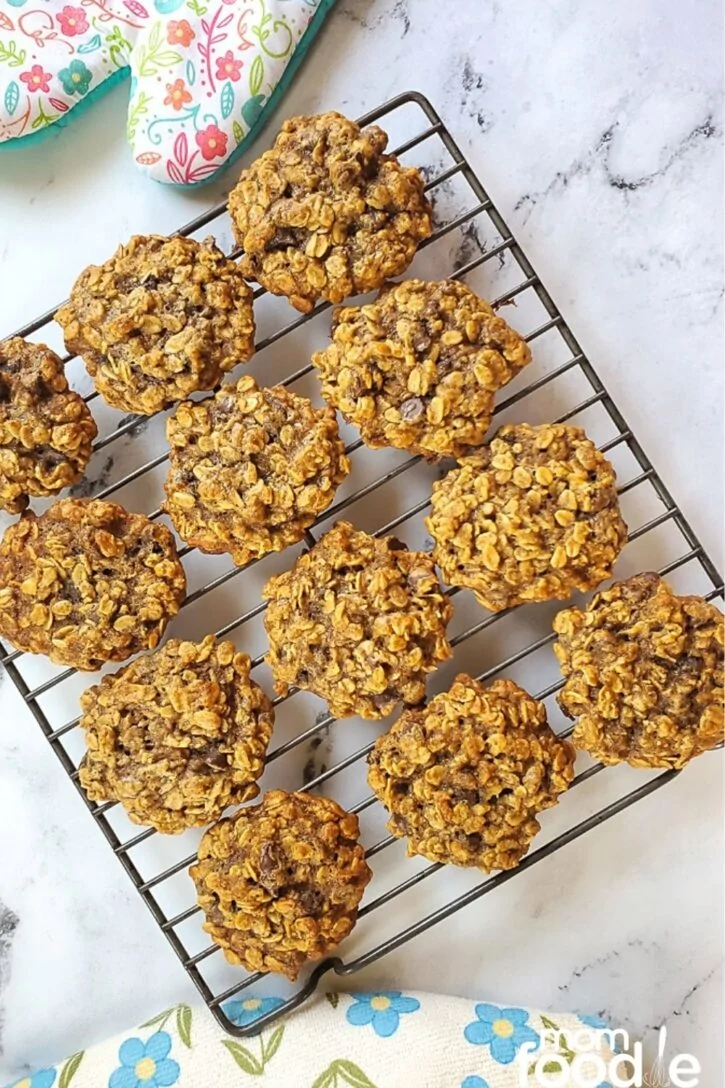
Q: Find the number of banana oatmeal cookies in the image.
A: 12